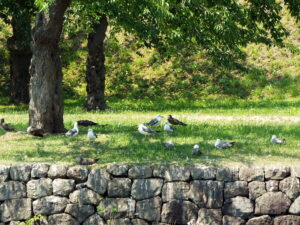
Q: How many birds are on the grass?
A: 14